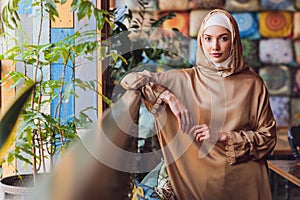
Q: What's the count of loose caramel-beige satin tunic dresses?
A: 1